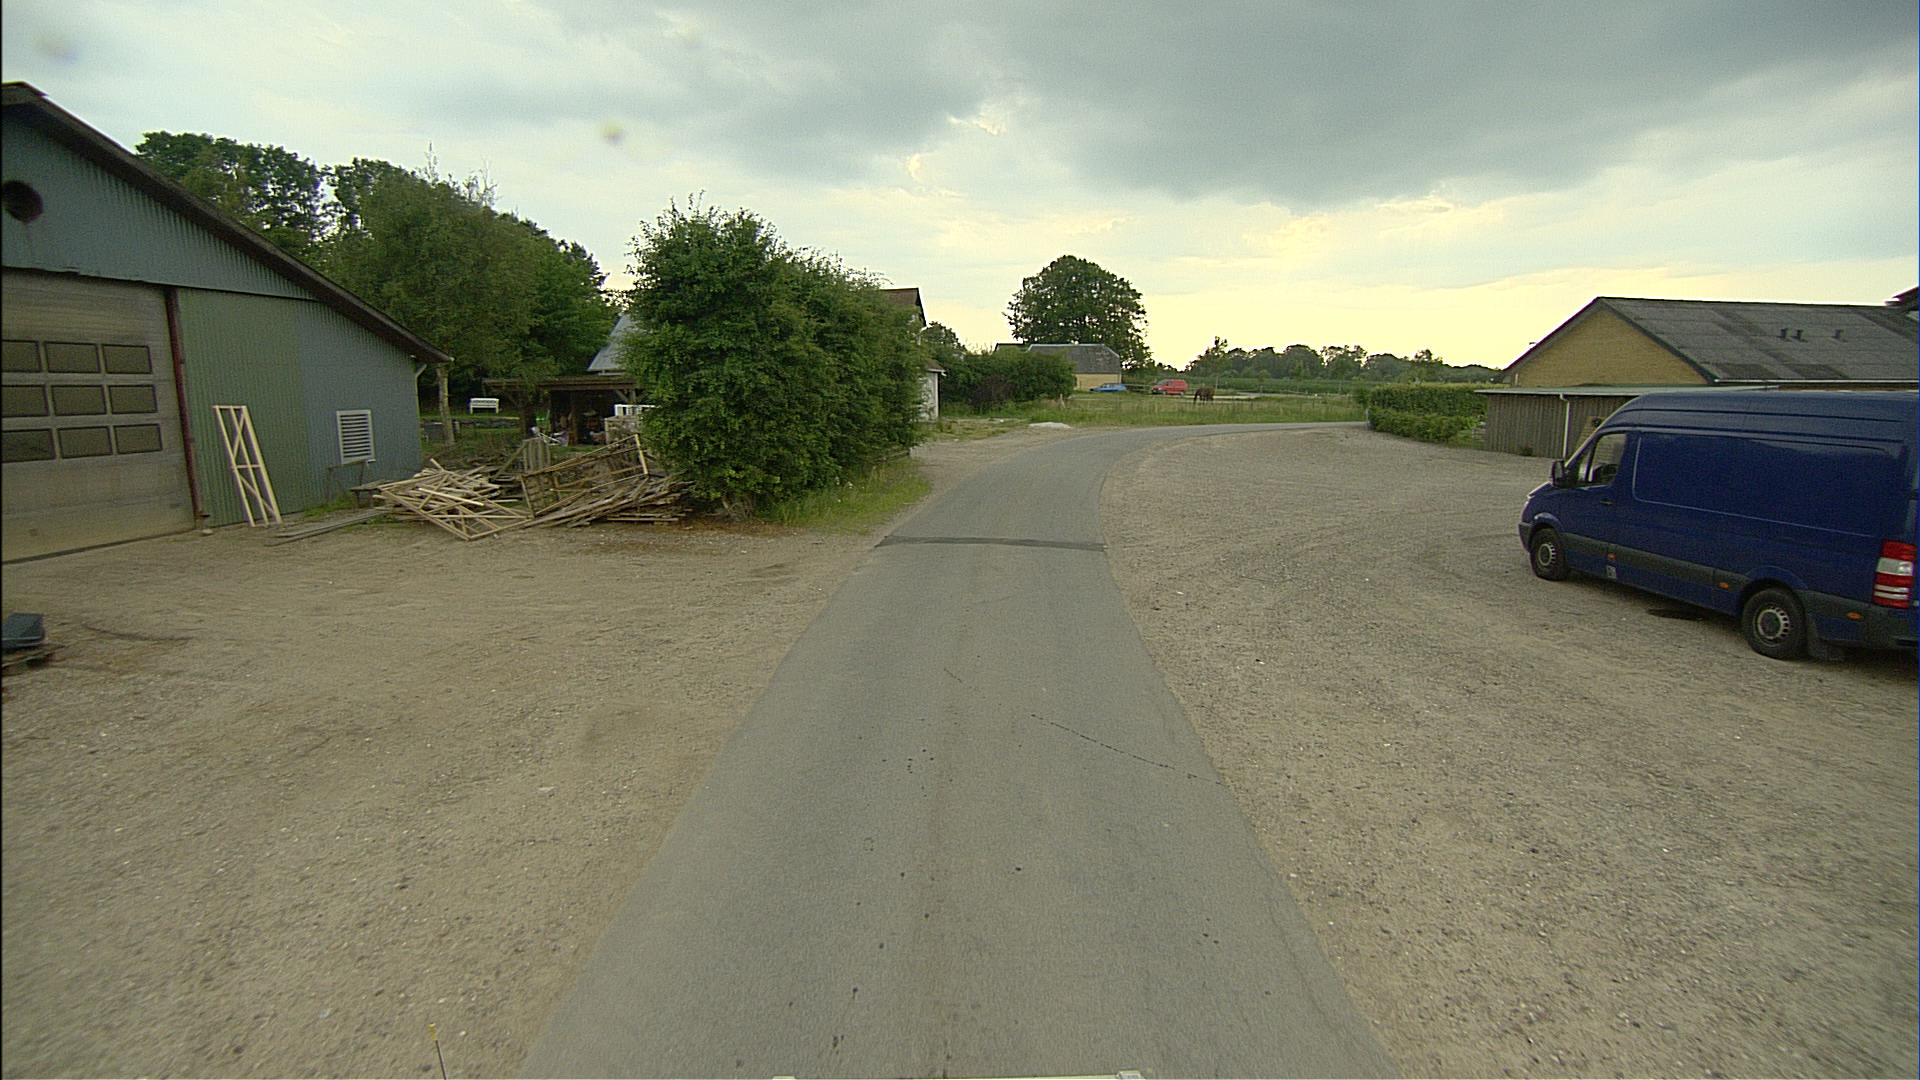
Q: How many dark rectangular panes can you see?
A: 9